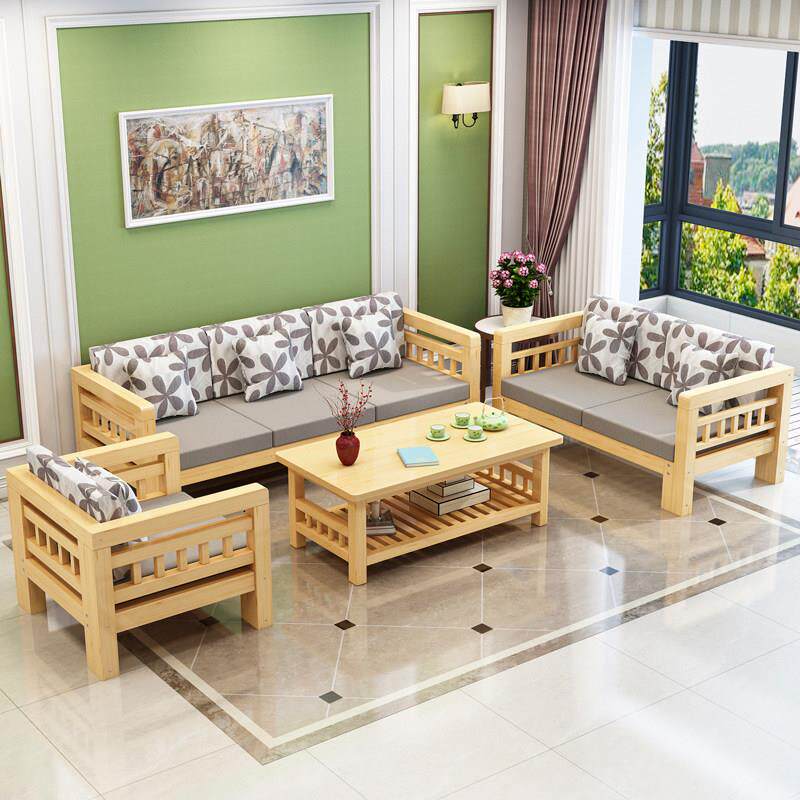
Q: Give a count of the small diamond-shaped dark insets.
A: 9